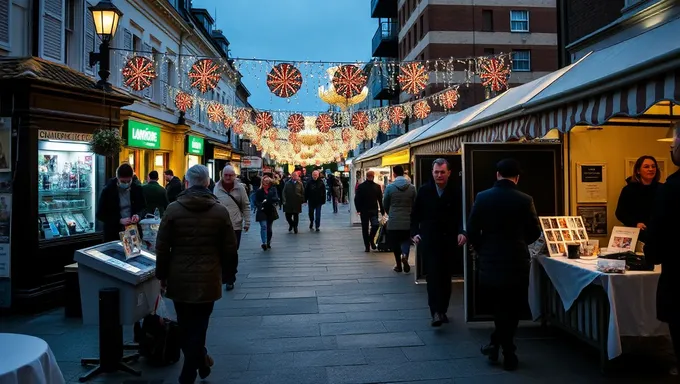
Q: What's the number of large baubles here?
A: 6